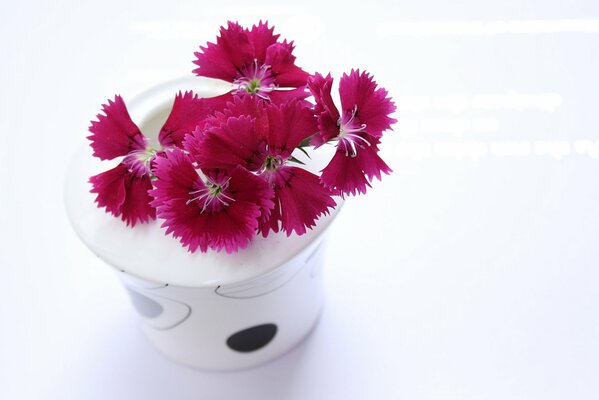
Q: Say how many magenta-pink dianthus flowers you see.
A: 5